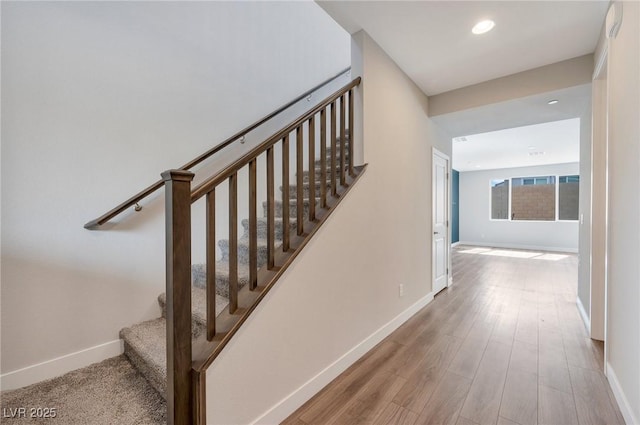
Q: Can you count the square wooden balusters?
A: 11